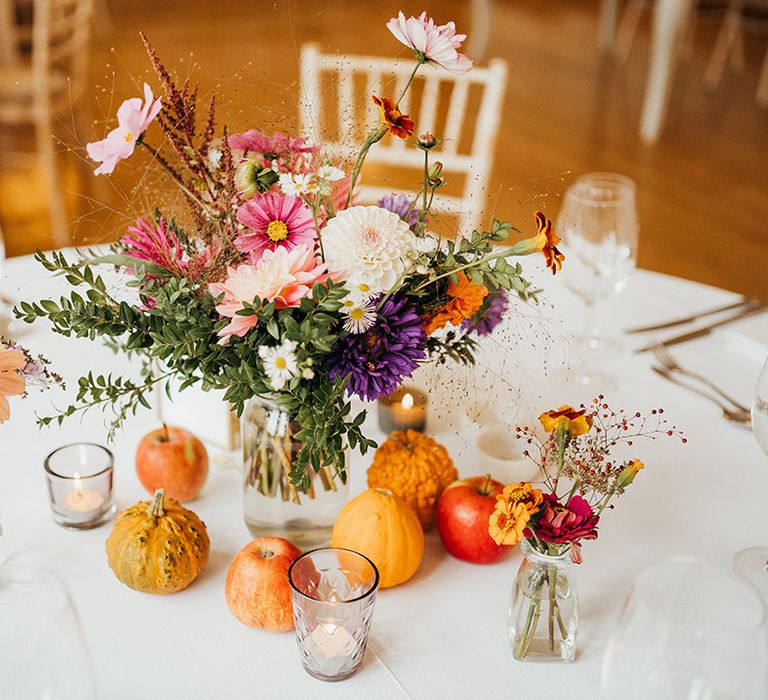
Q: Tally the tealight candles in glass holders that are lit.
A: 3